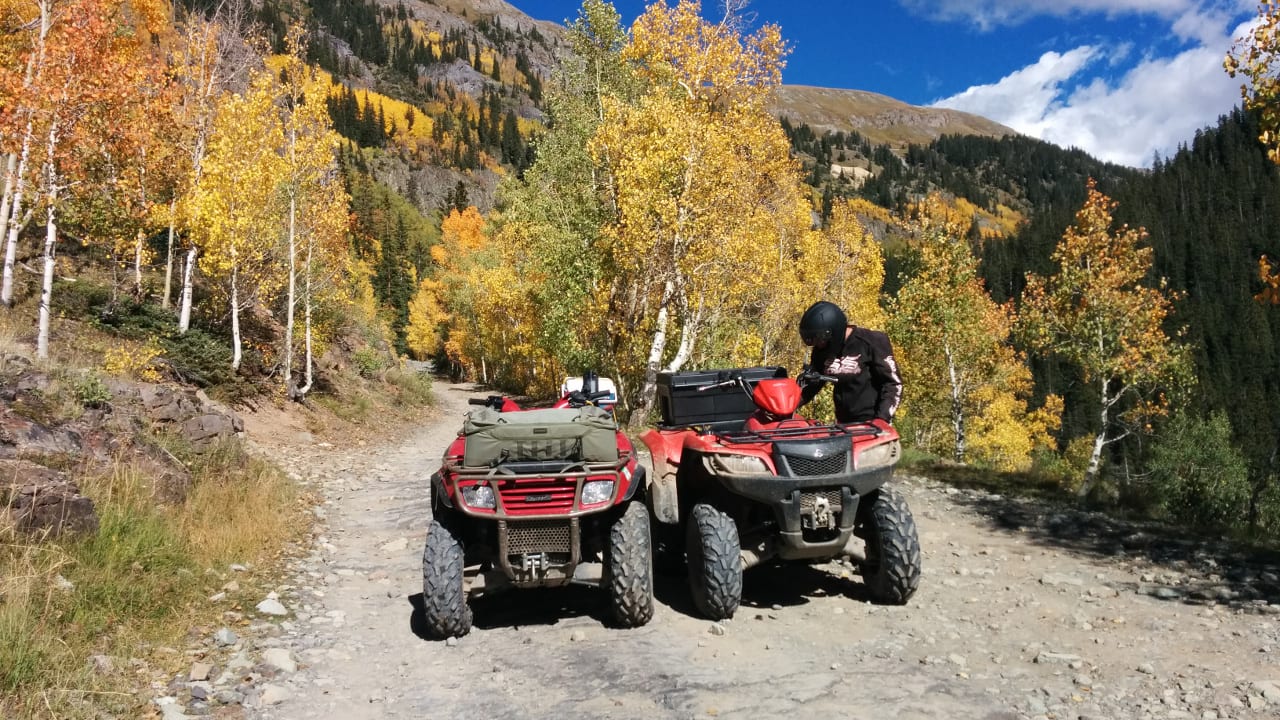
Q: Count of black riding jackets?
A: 1